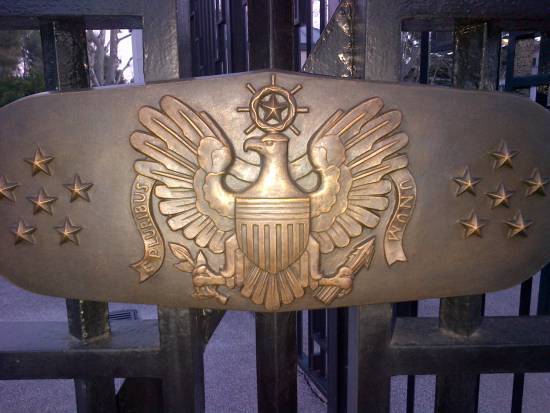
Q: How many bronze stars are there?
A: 13